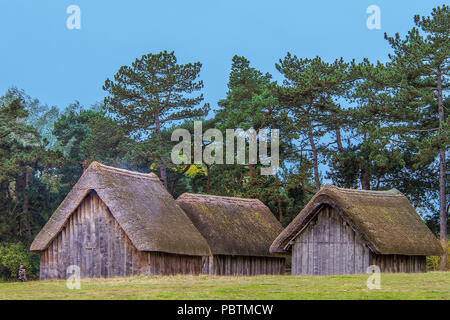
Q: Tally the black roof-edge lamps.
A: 0